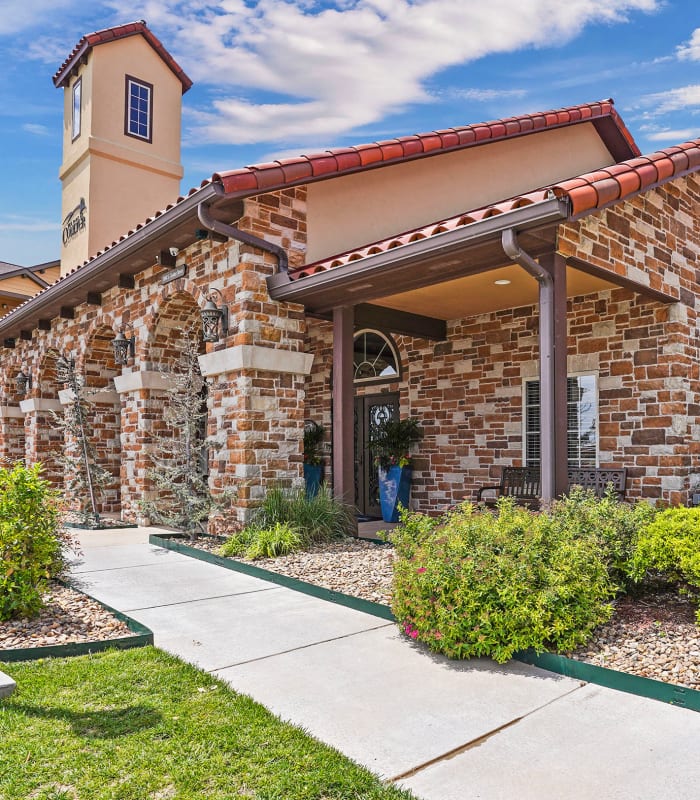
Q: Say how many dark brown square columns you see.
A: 2